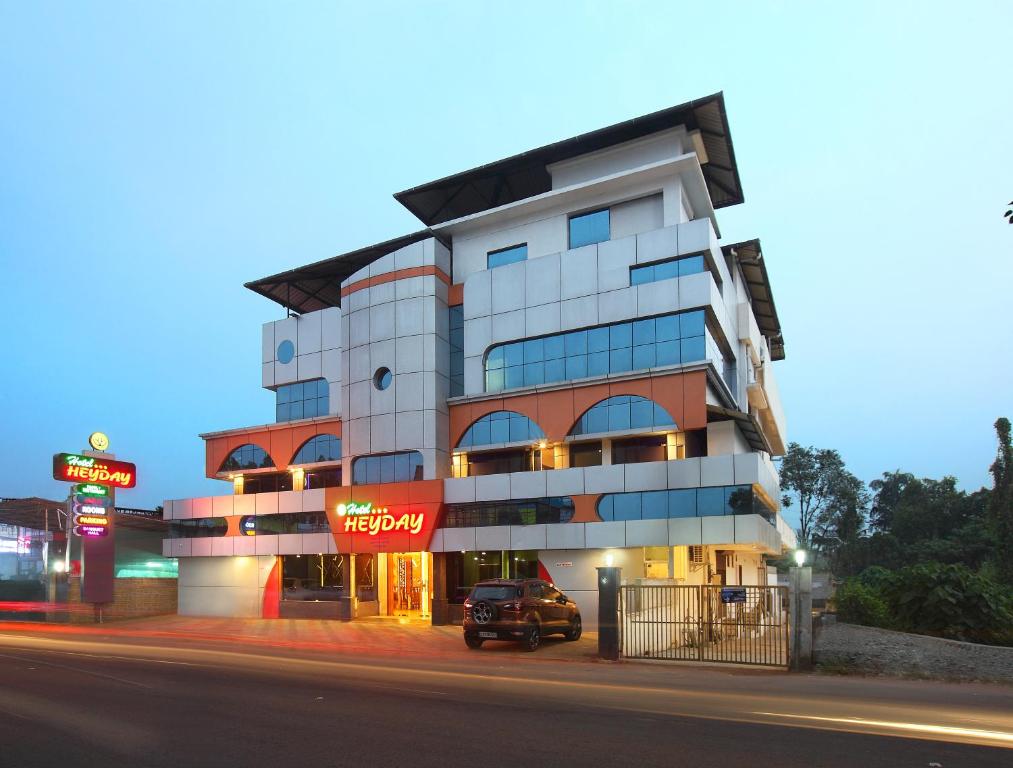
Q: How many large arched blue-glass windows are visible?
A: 4